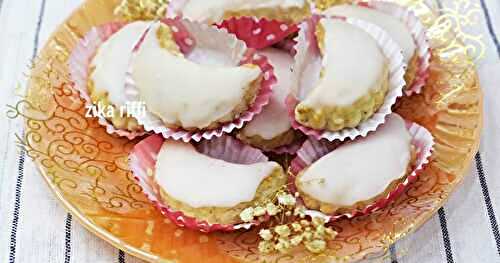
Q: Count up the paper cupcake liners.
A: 8